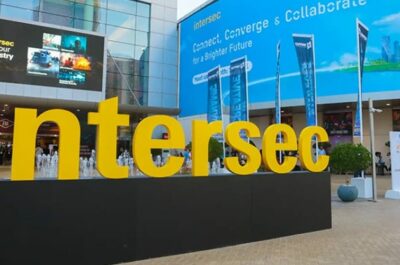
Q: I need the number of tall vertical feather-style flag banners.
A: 5